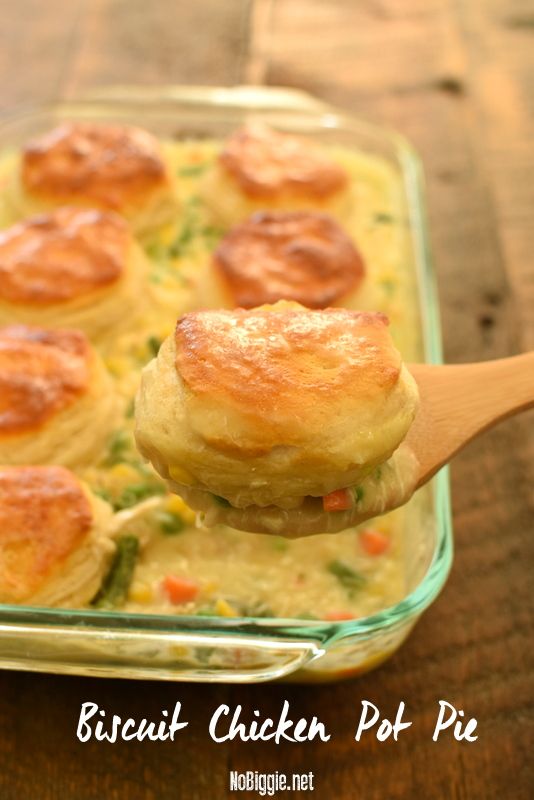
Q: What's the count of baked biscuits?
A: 7